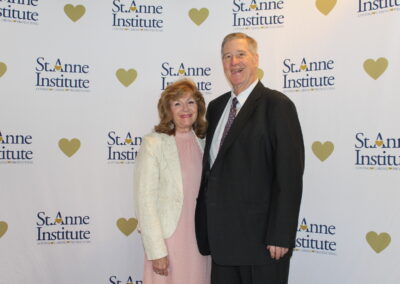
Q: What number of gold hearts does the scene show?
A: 12